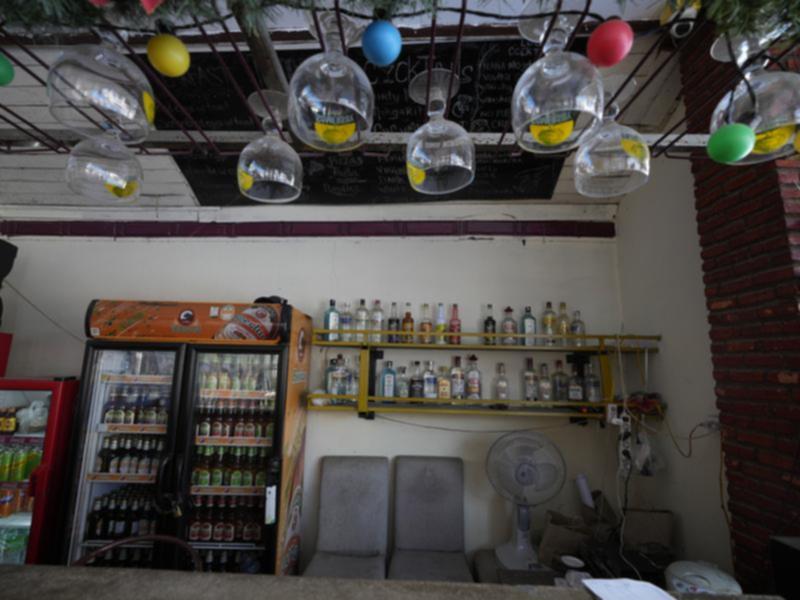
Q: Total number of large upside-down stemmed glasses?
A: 8